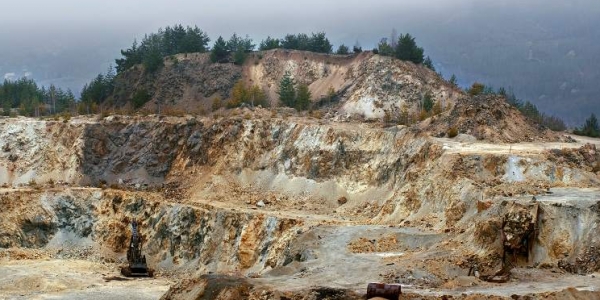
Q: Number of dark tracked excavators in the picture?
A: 1